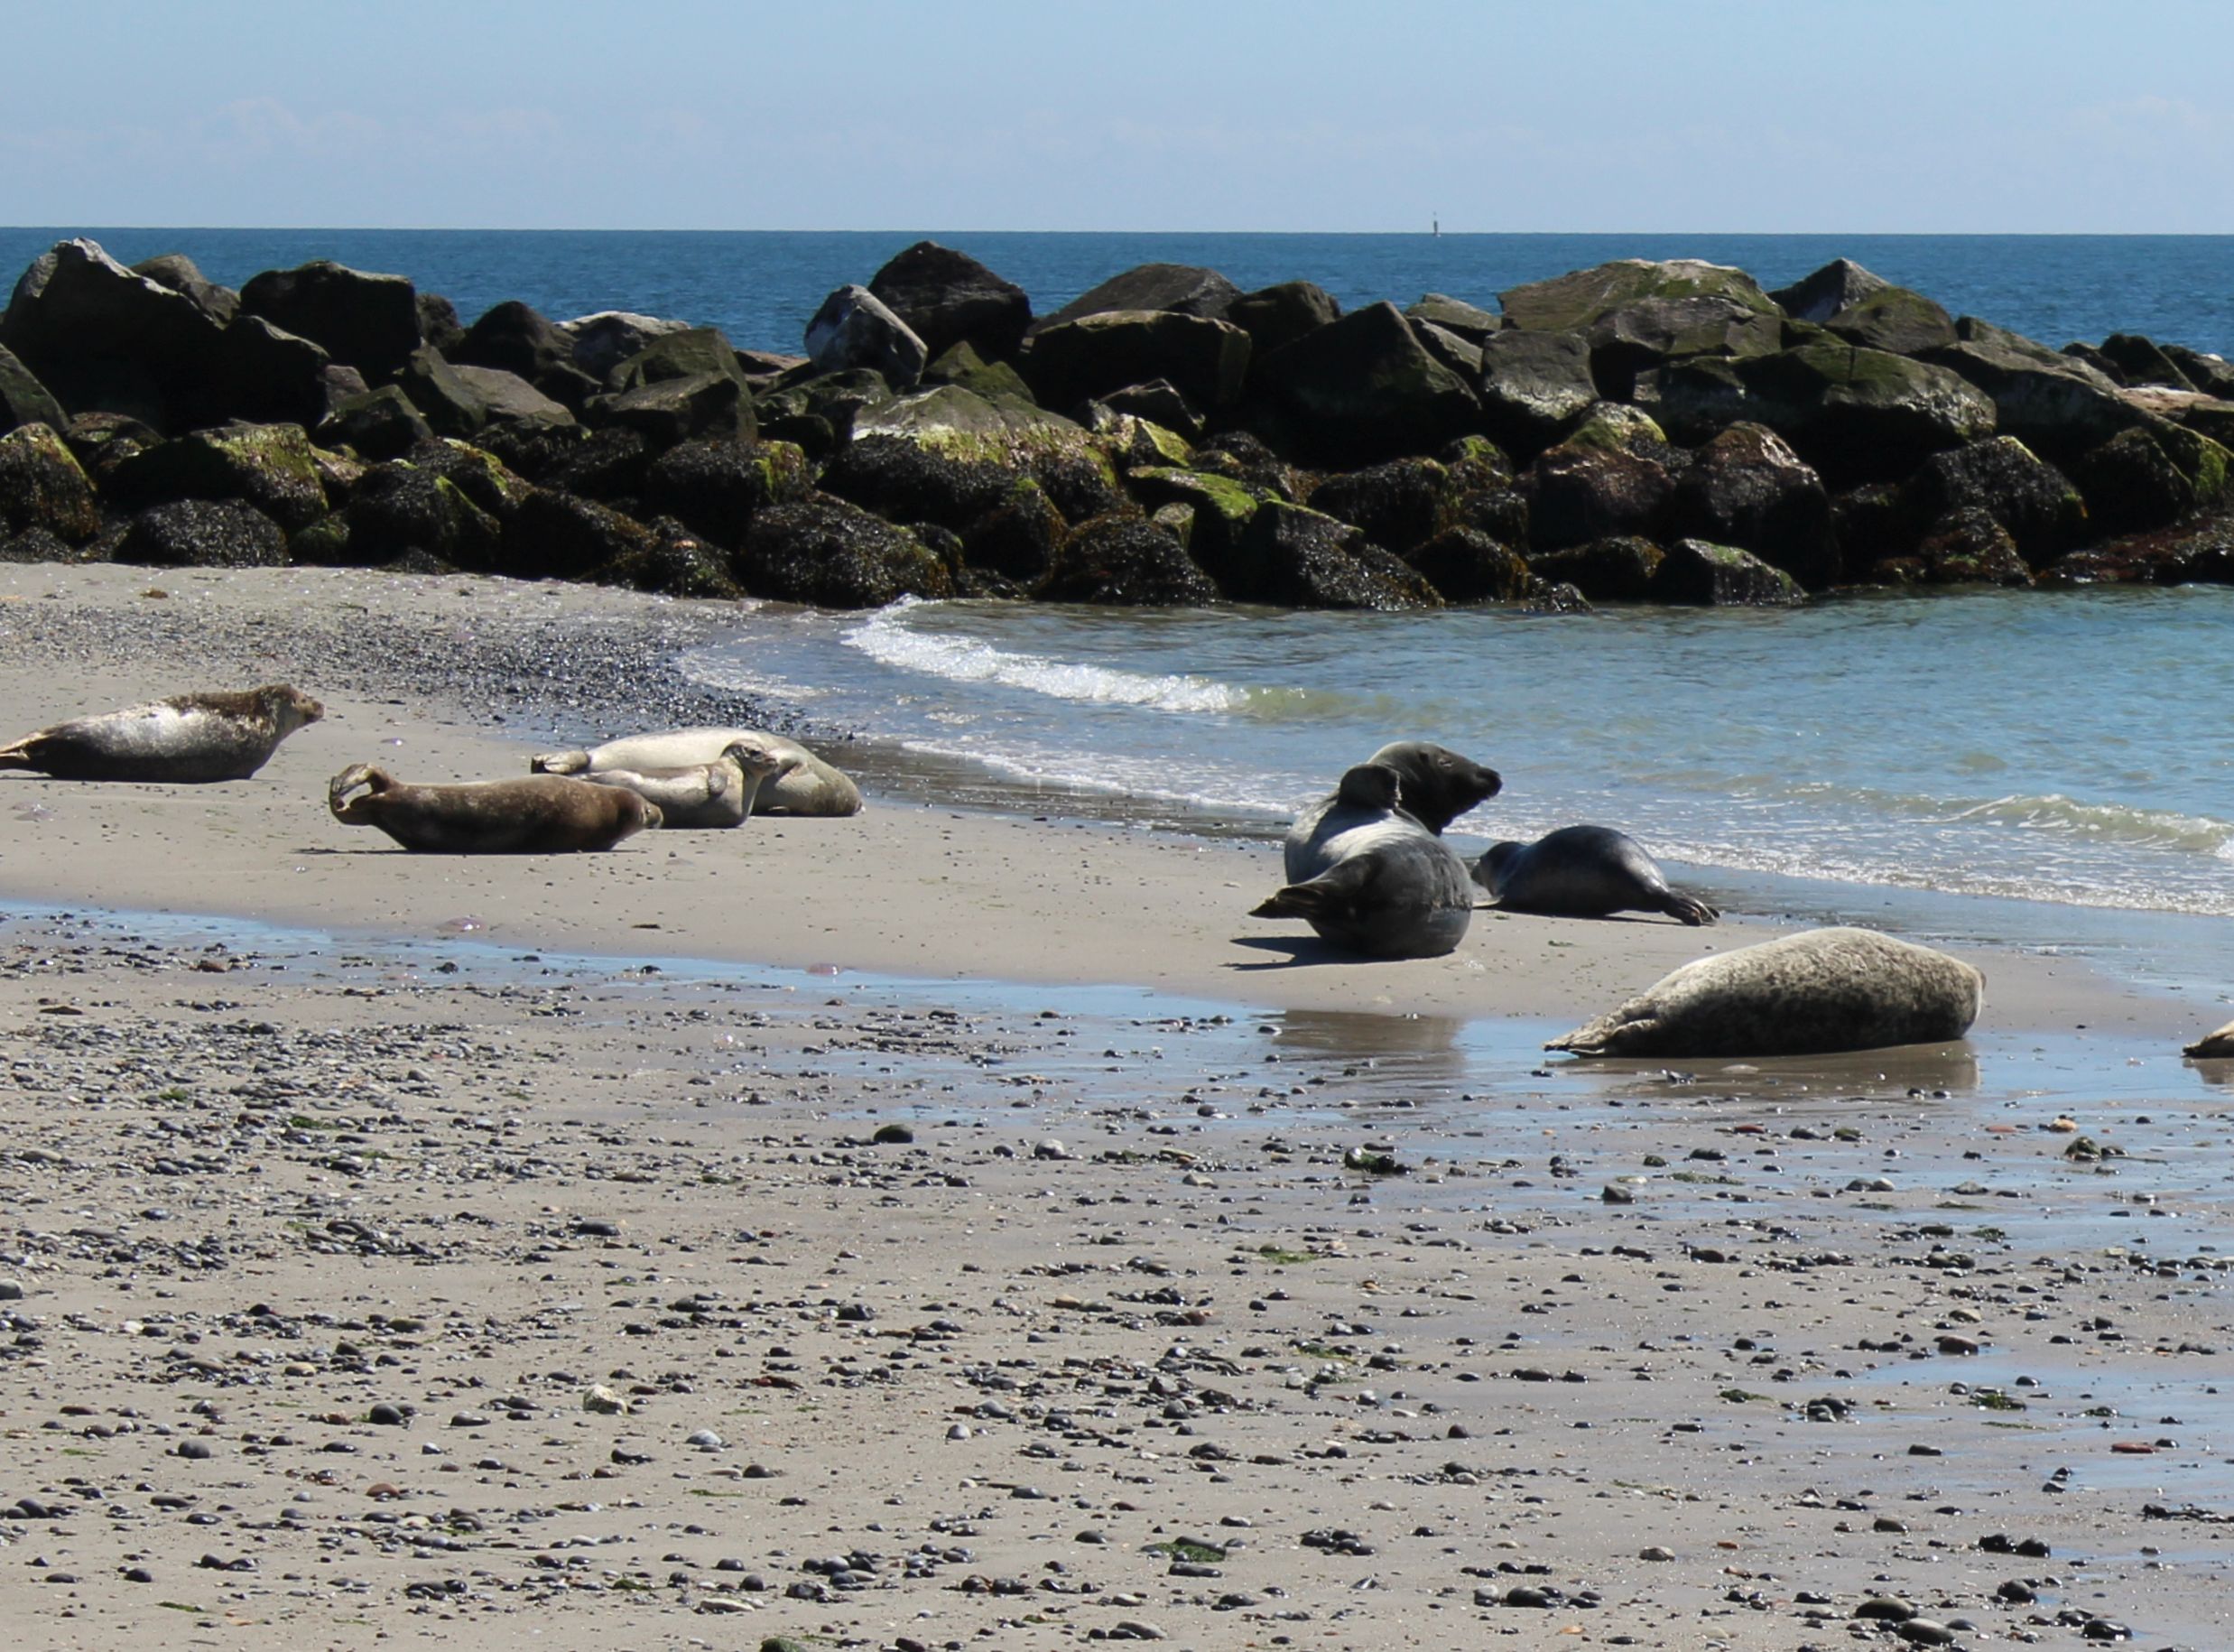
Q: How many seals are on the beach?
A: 8